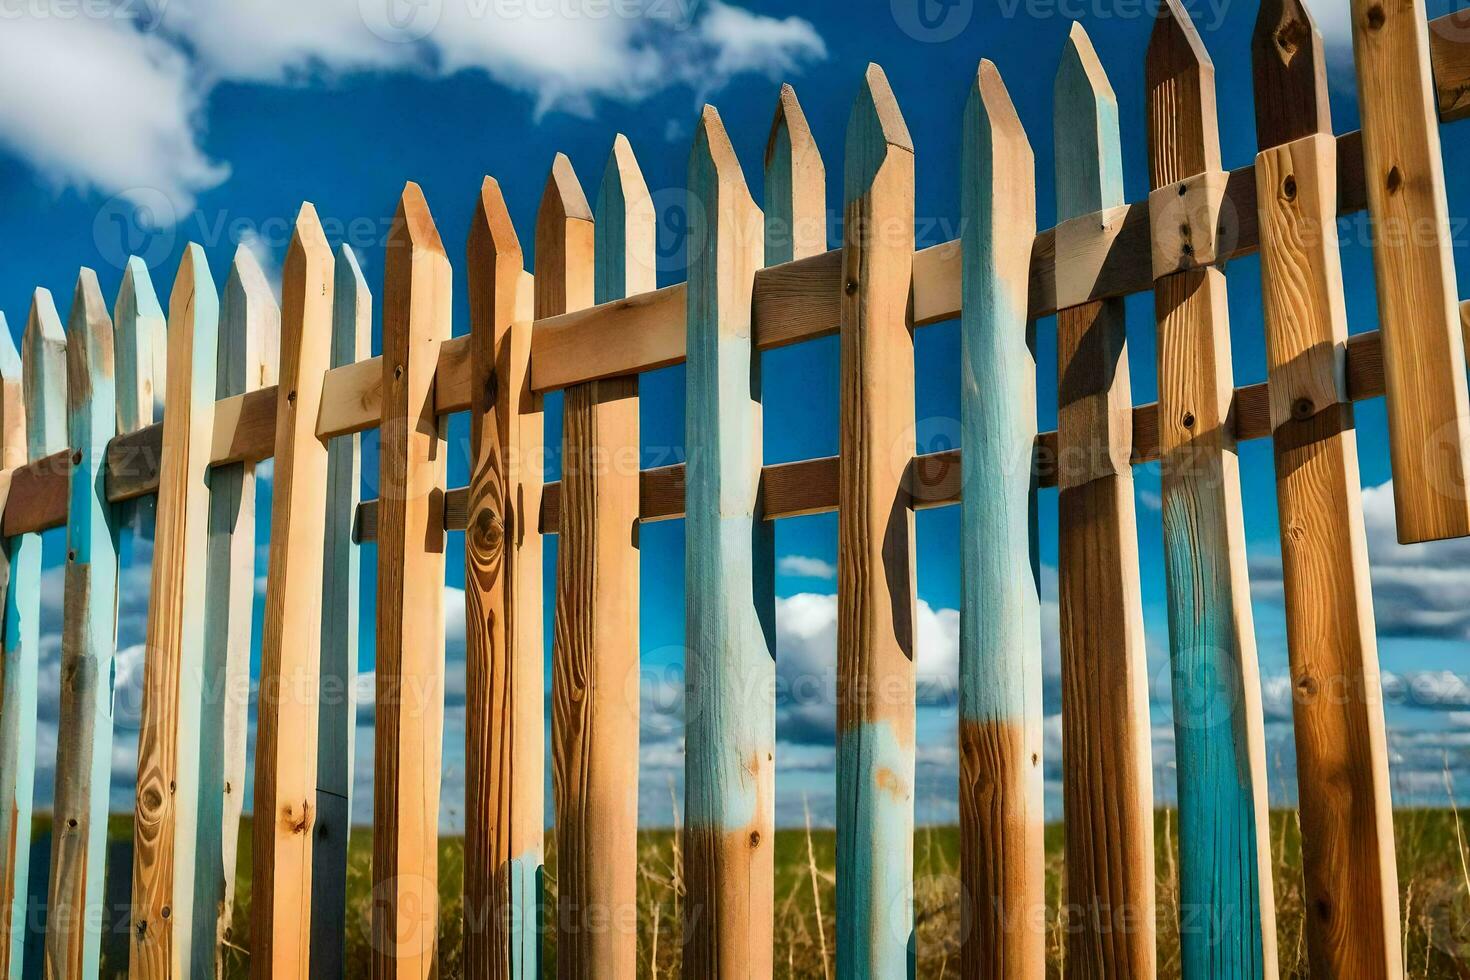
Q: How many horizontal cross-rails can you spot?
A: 2